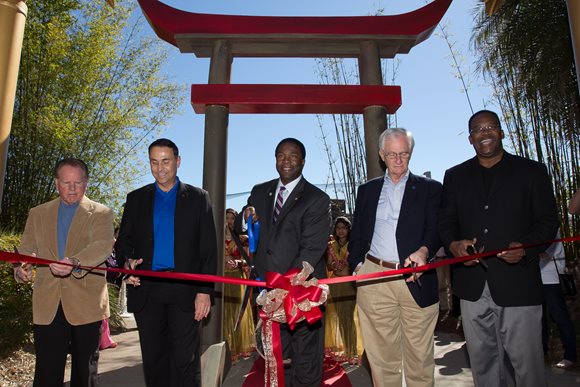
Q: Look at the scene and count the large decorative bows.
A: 1